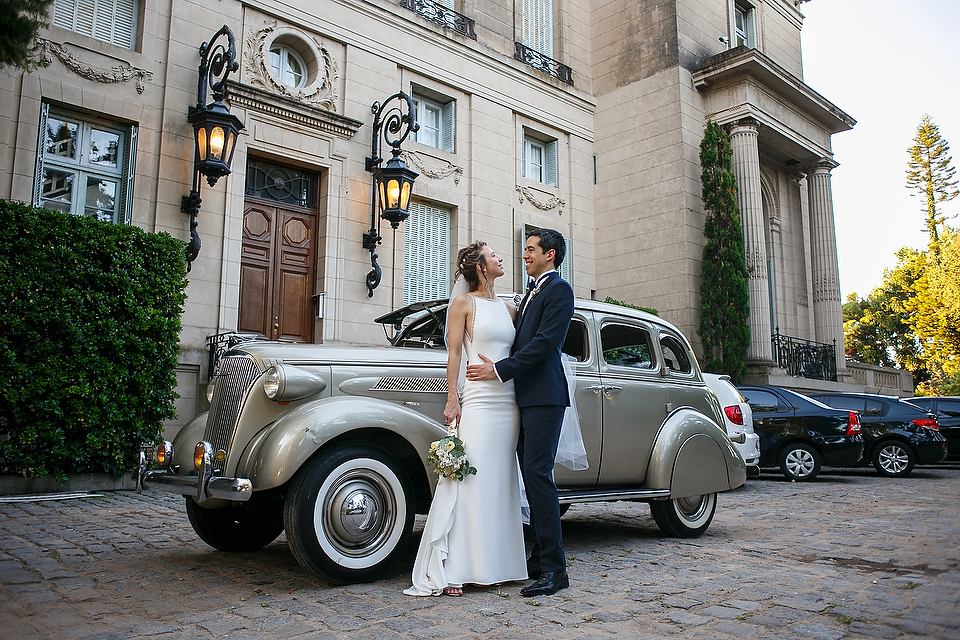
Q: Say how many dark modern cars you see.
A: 3